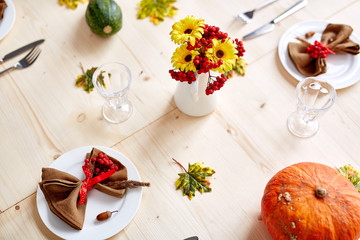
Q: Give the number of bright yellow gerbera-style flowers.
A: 3